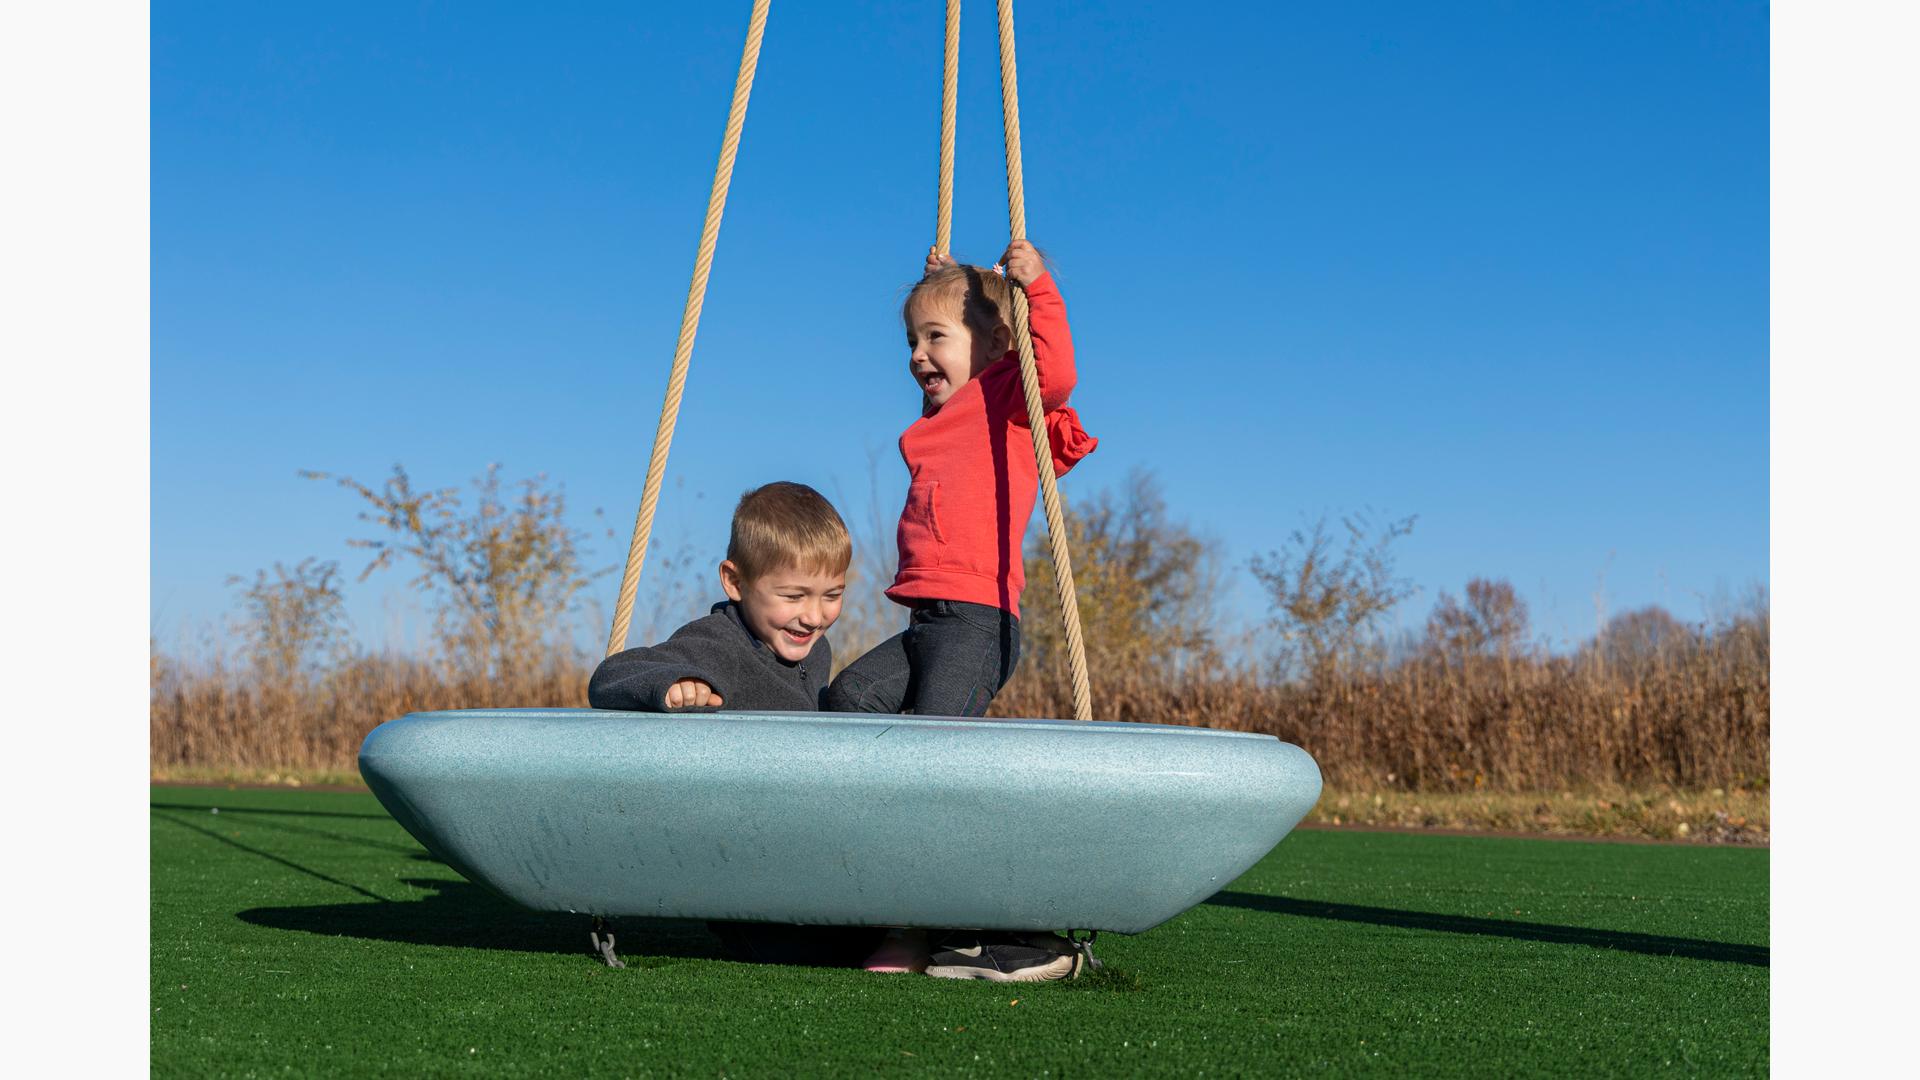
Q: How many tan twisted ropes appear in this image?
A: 3